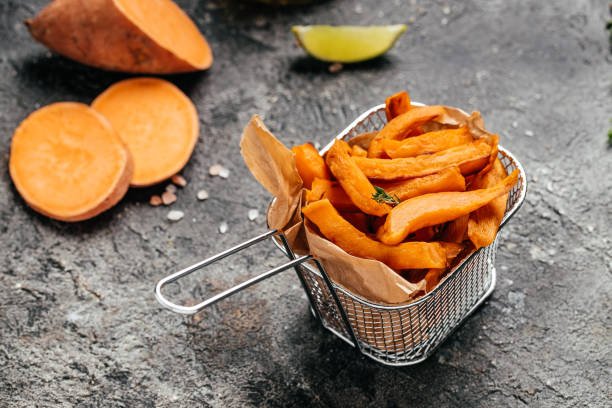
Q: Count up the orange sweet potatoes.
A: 3